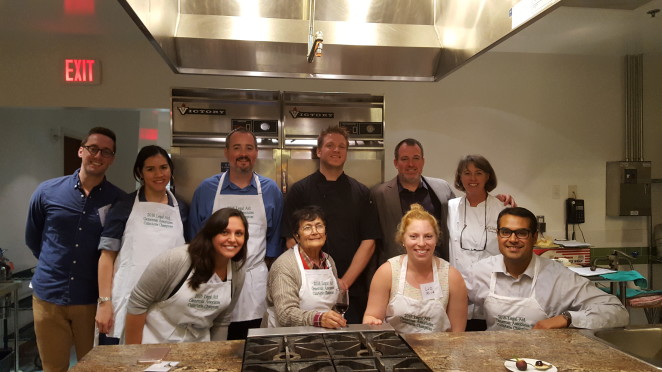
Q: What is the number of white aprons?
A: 6